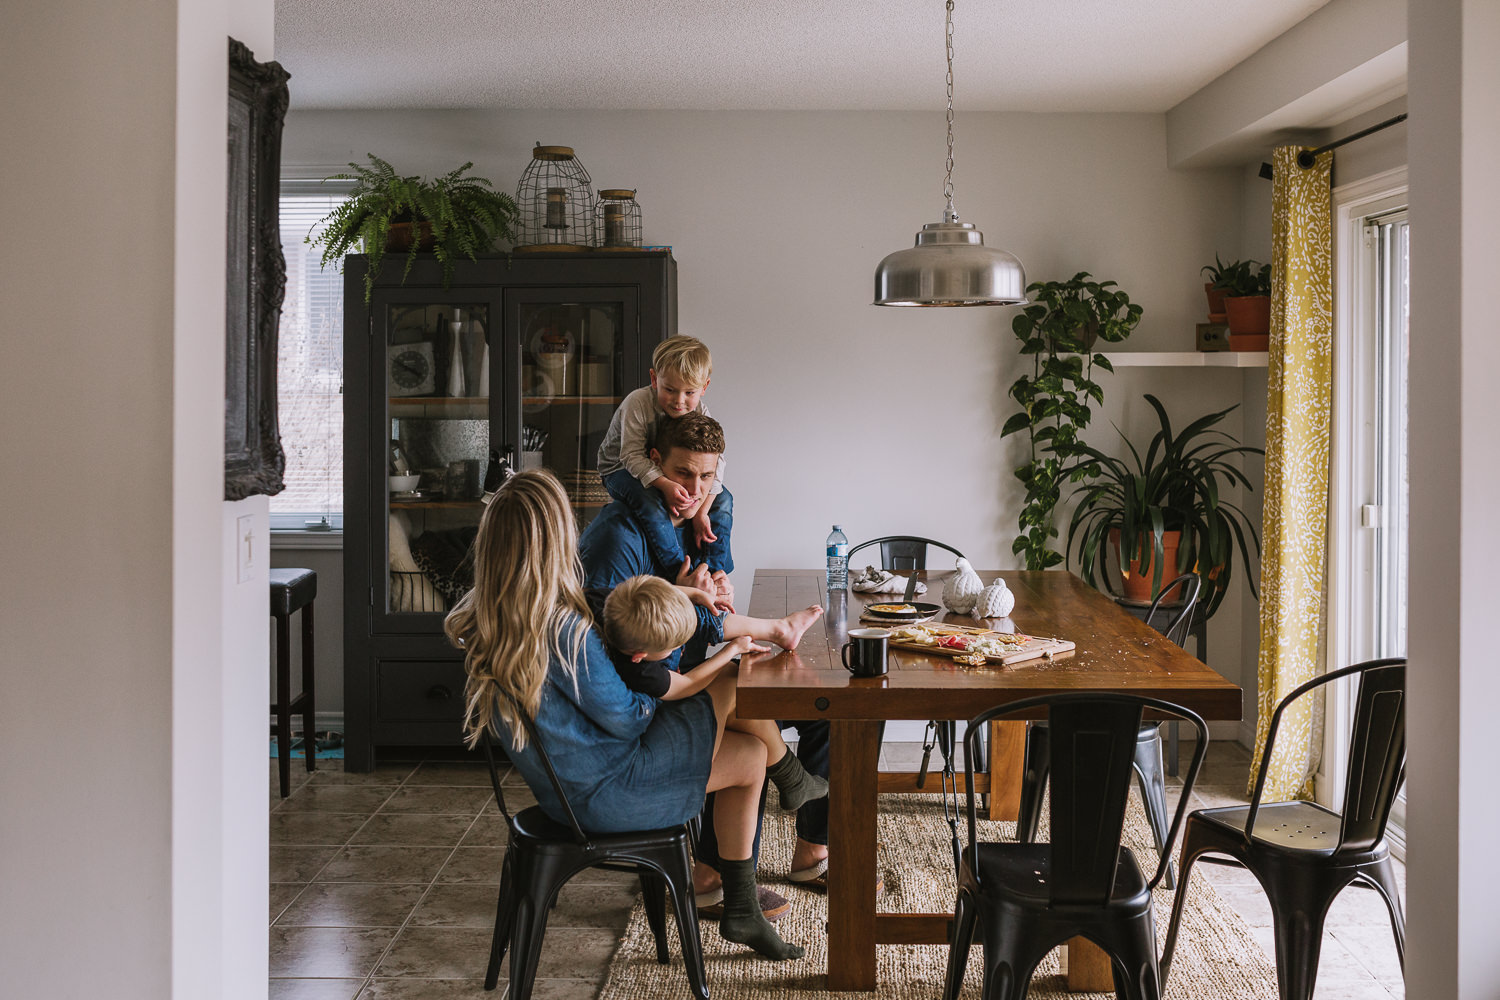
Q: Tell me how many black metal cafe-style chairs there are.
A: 5